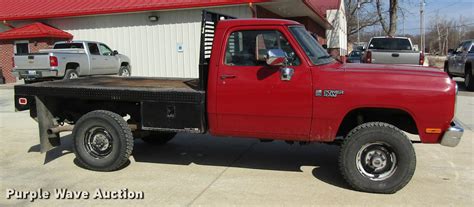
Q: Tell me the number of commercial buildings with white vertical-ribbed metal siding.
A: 1